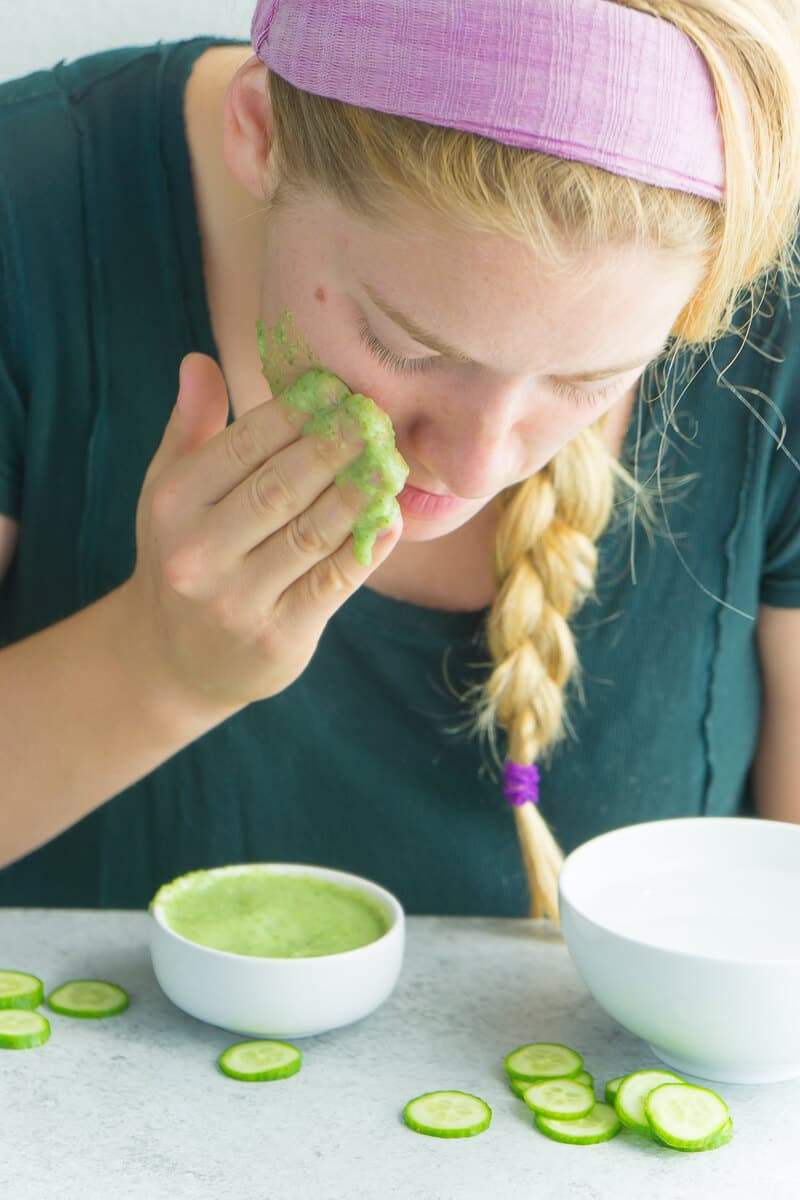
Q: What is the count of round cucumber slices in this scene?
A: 13